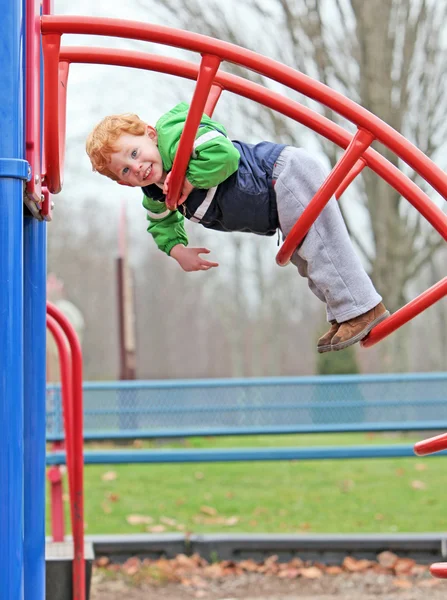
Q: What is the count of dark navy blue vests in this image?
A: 1